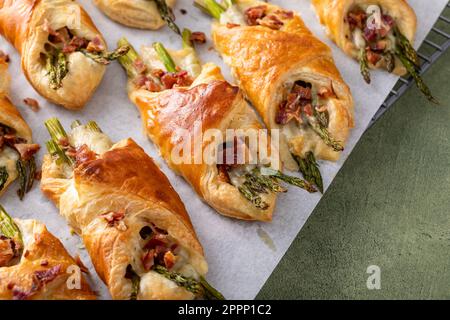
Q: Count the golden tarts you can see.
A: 8